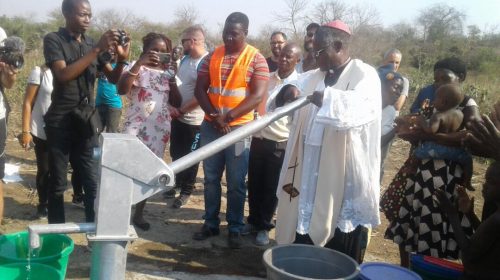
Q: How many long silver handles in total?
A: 1